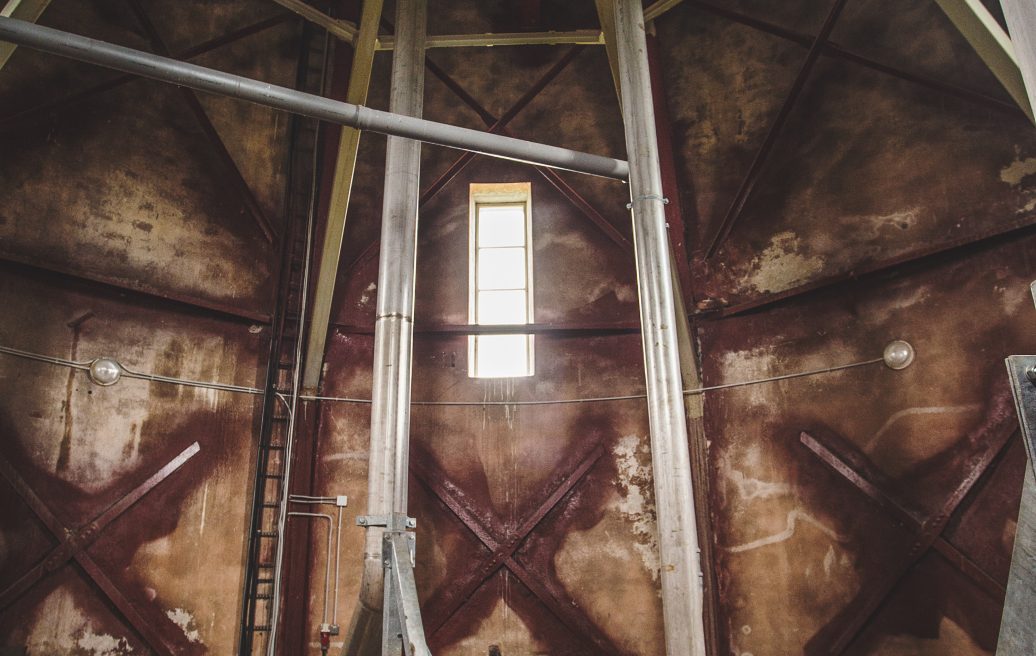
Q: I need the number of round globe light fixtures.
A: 2